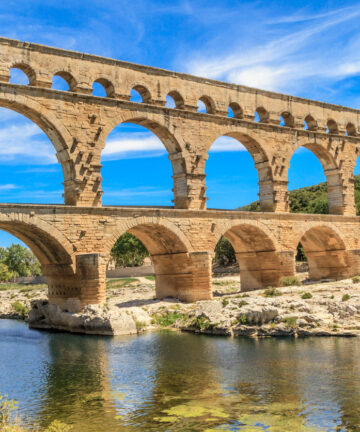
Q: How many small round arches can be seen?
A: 12